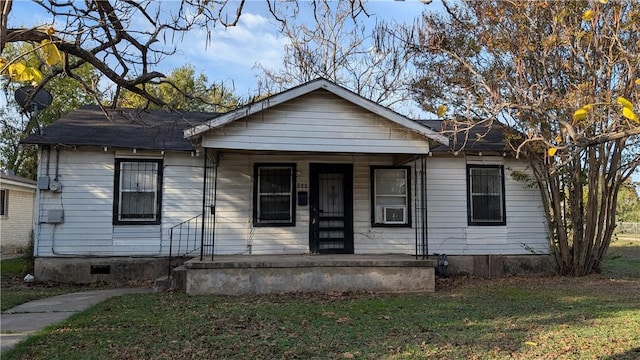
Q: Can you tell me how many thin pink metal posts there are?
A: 0